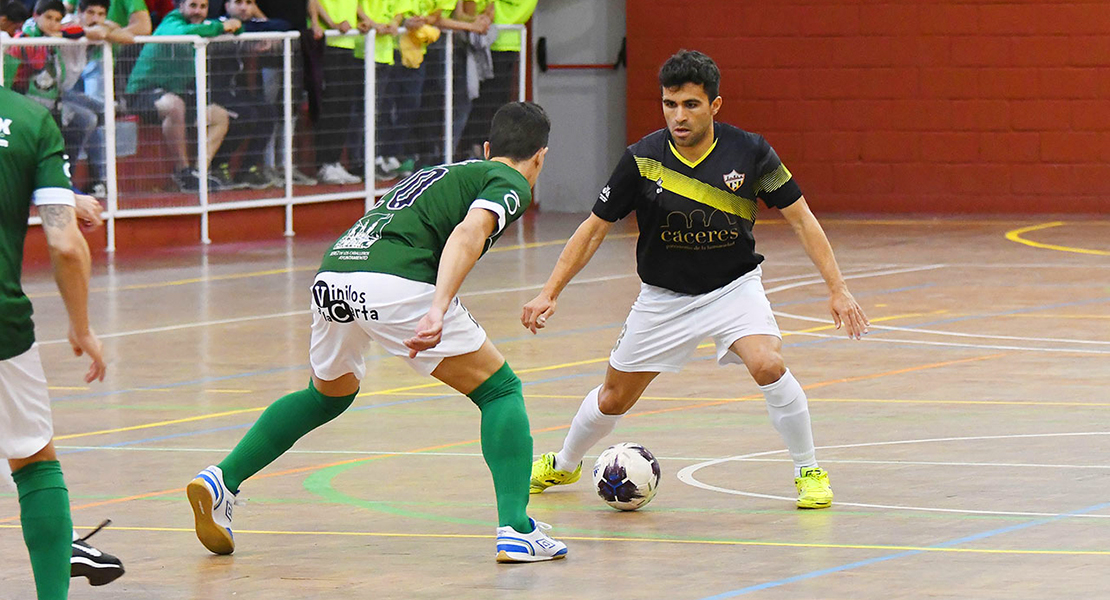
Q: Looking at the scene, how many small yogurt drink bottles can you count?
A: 0